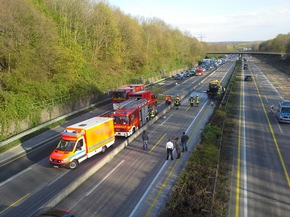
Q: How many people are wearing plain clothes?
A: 4